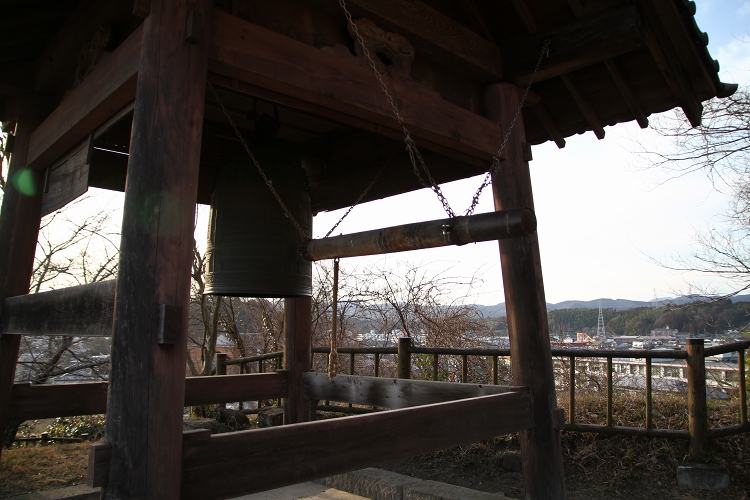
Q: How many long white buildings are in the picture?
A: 1